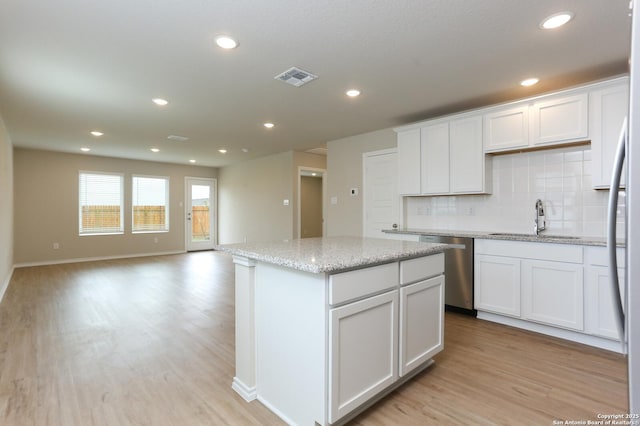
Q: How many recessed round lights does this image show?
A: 11